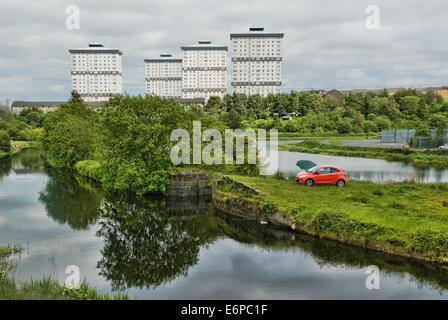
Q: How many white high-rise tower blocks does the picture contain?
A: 4